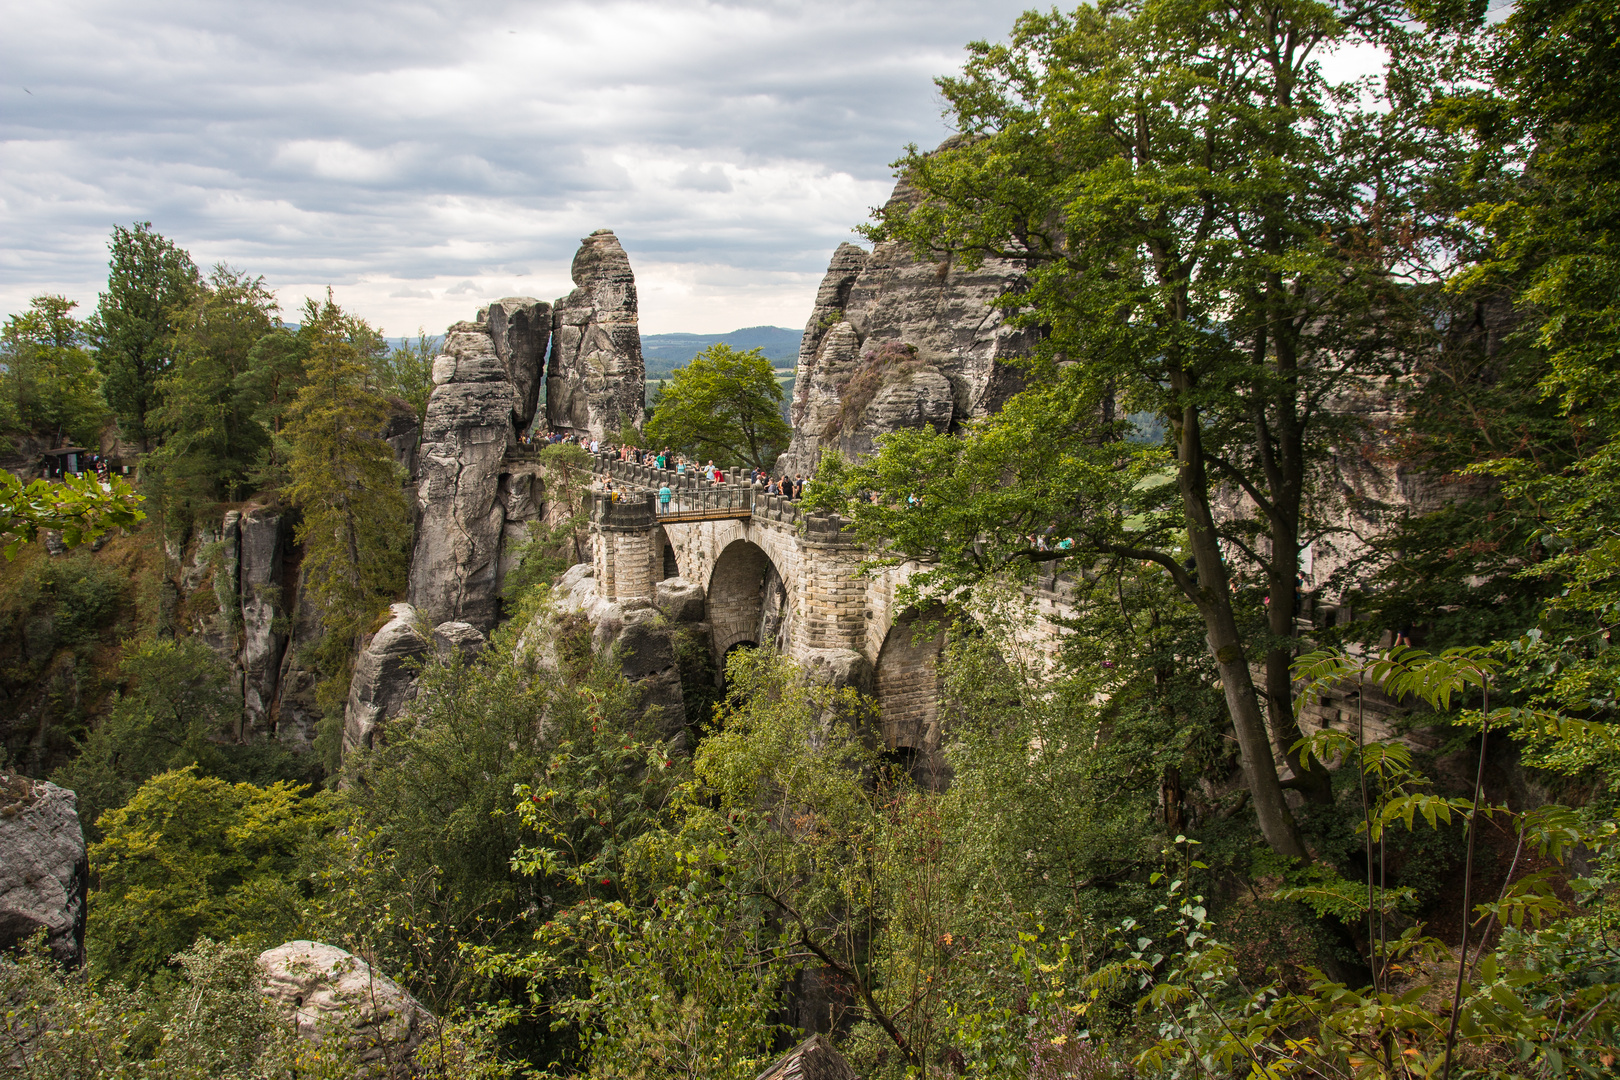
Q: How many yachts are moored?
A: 0